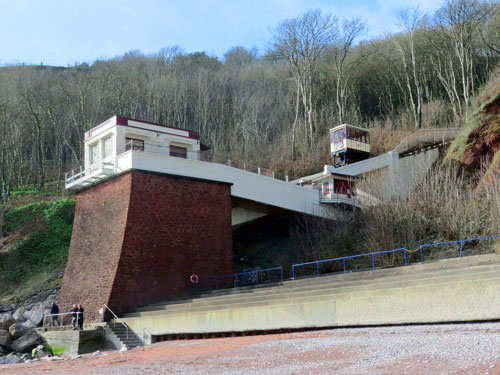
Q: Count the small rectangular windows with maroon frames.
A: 2